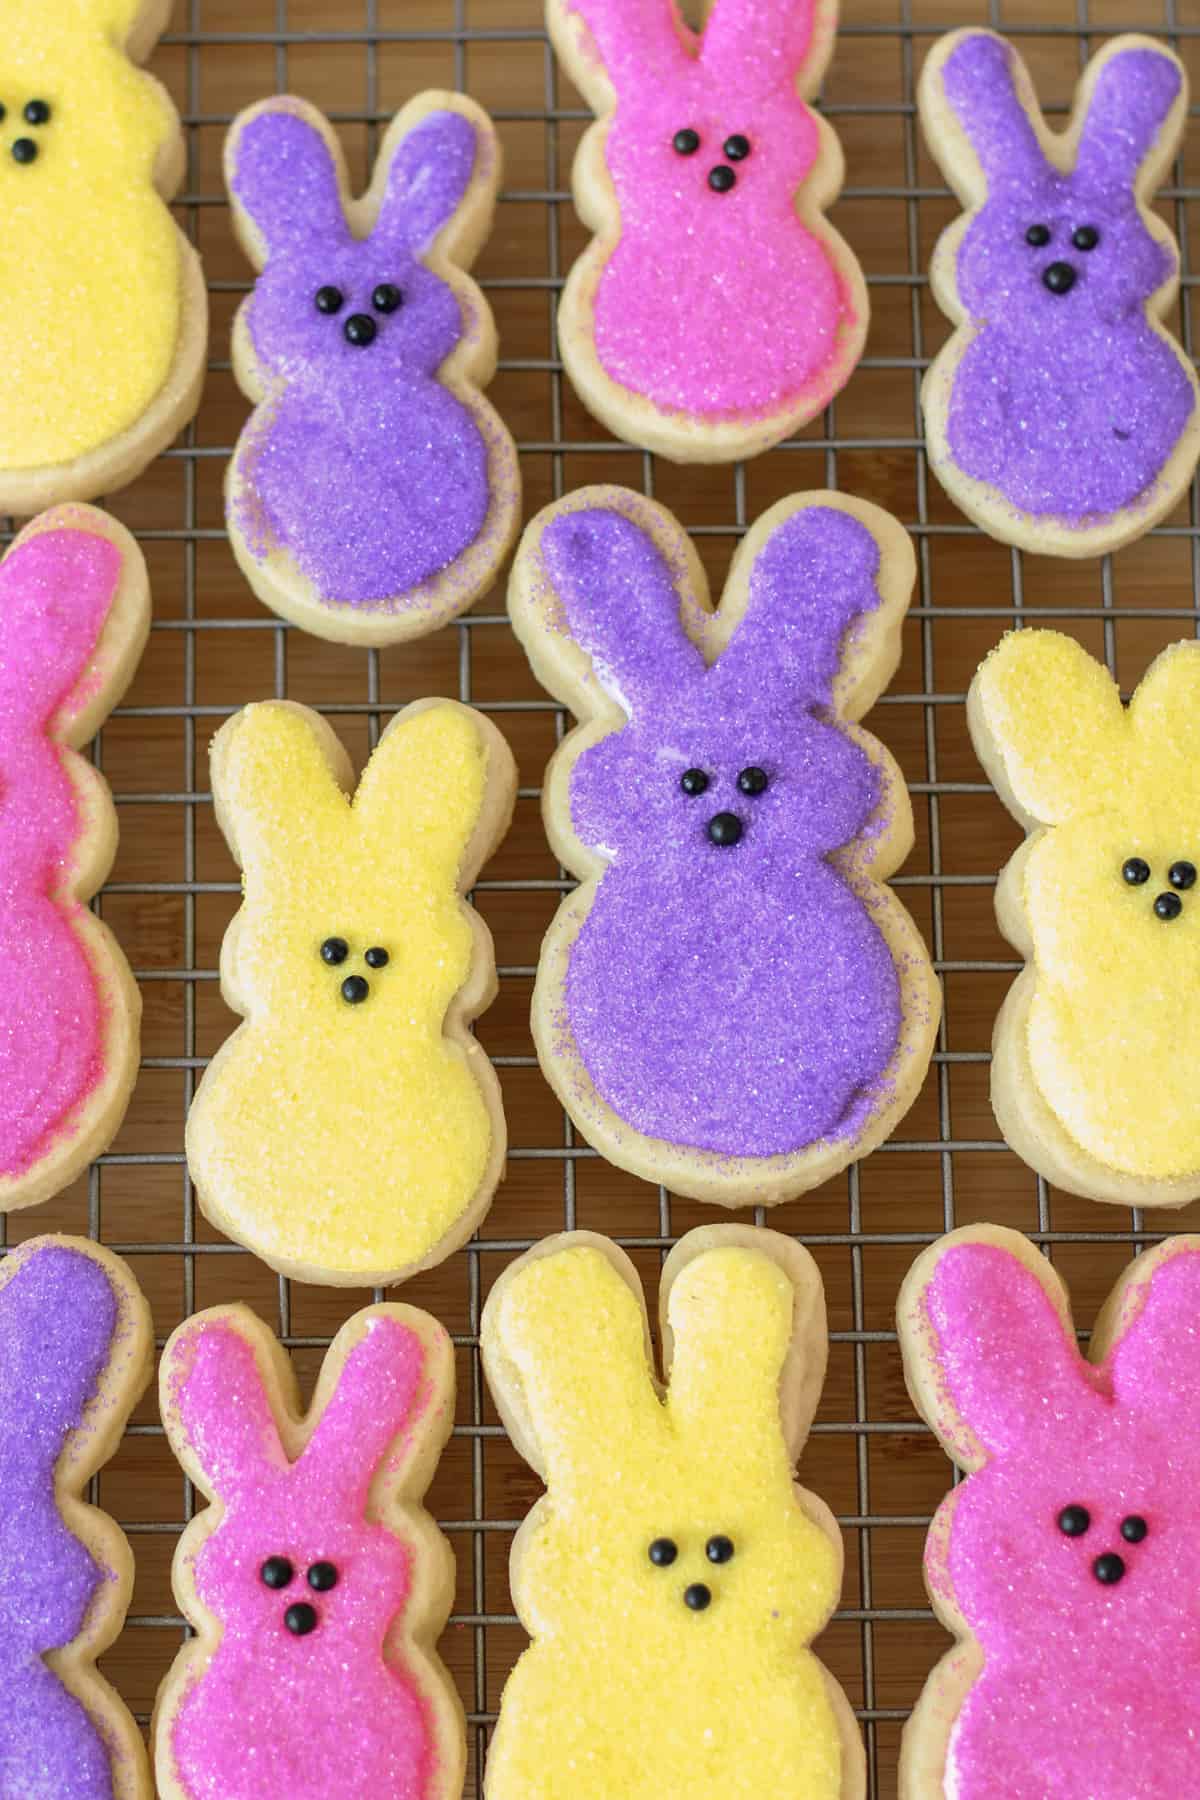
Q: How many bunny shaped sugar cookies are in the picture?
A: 12